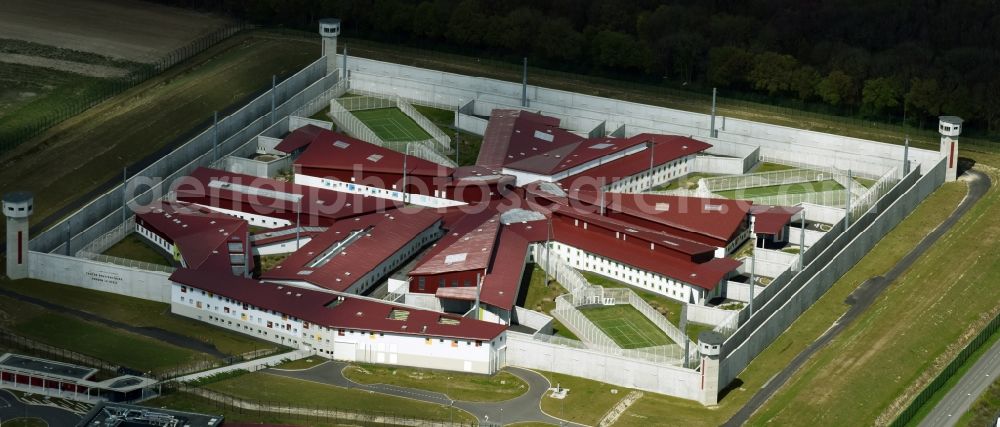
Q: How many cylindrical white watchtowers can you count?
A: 4